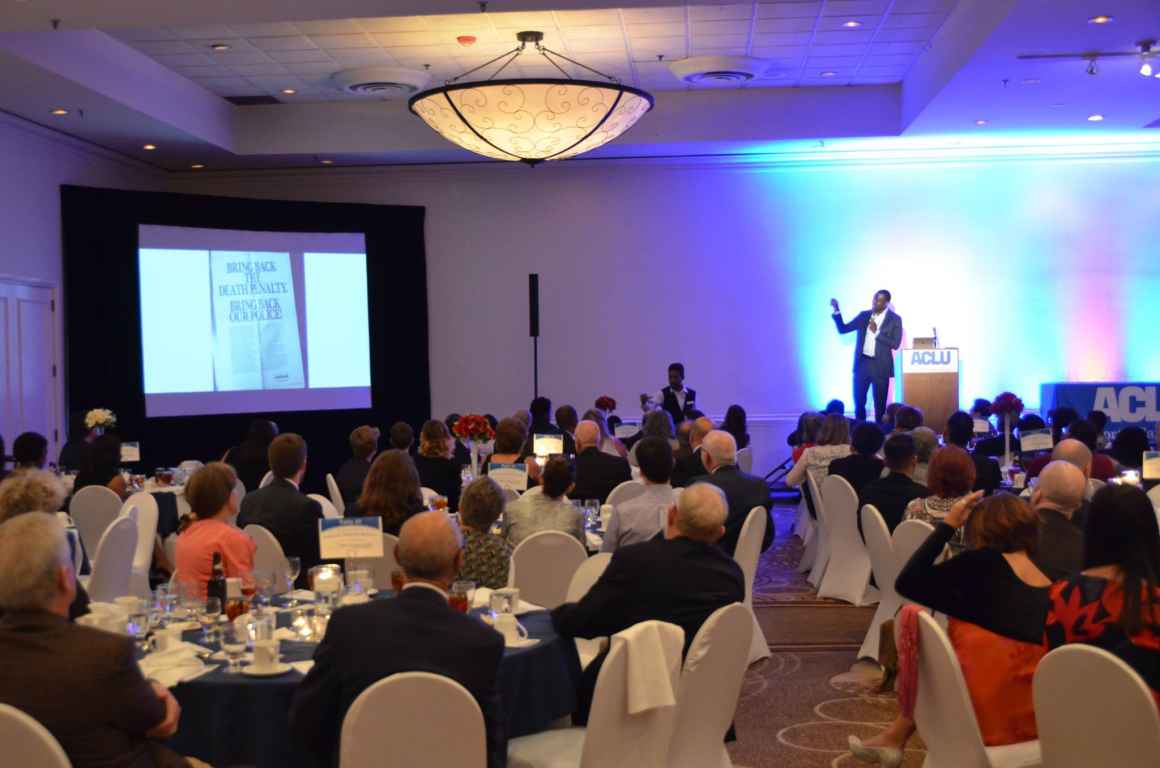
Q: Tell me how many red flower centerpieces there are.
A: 3